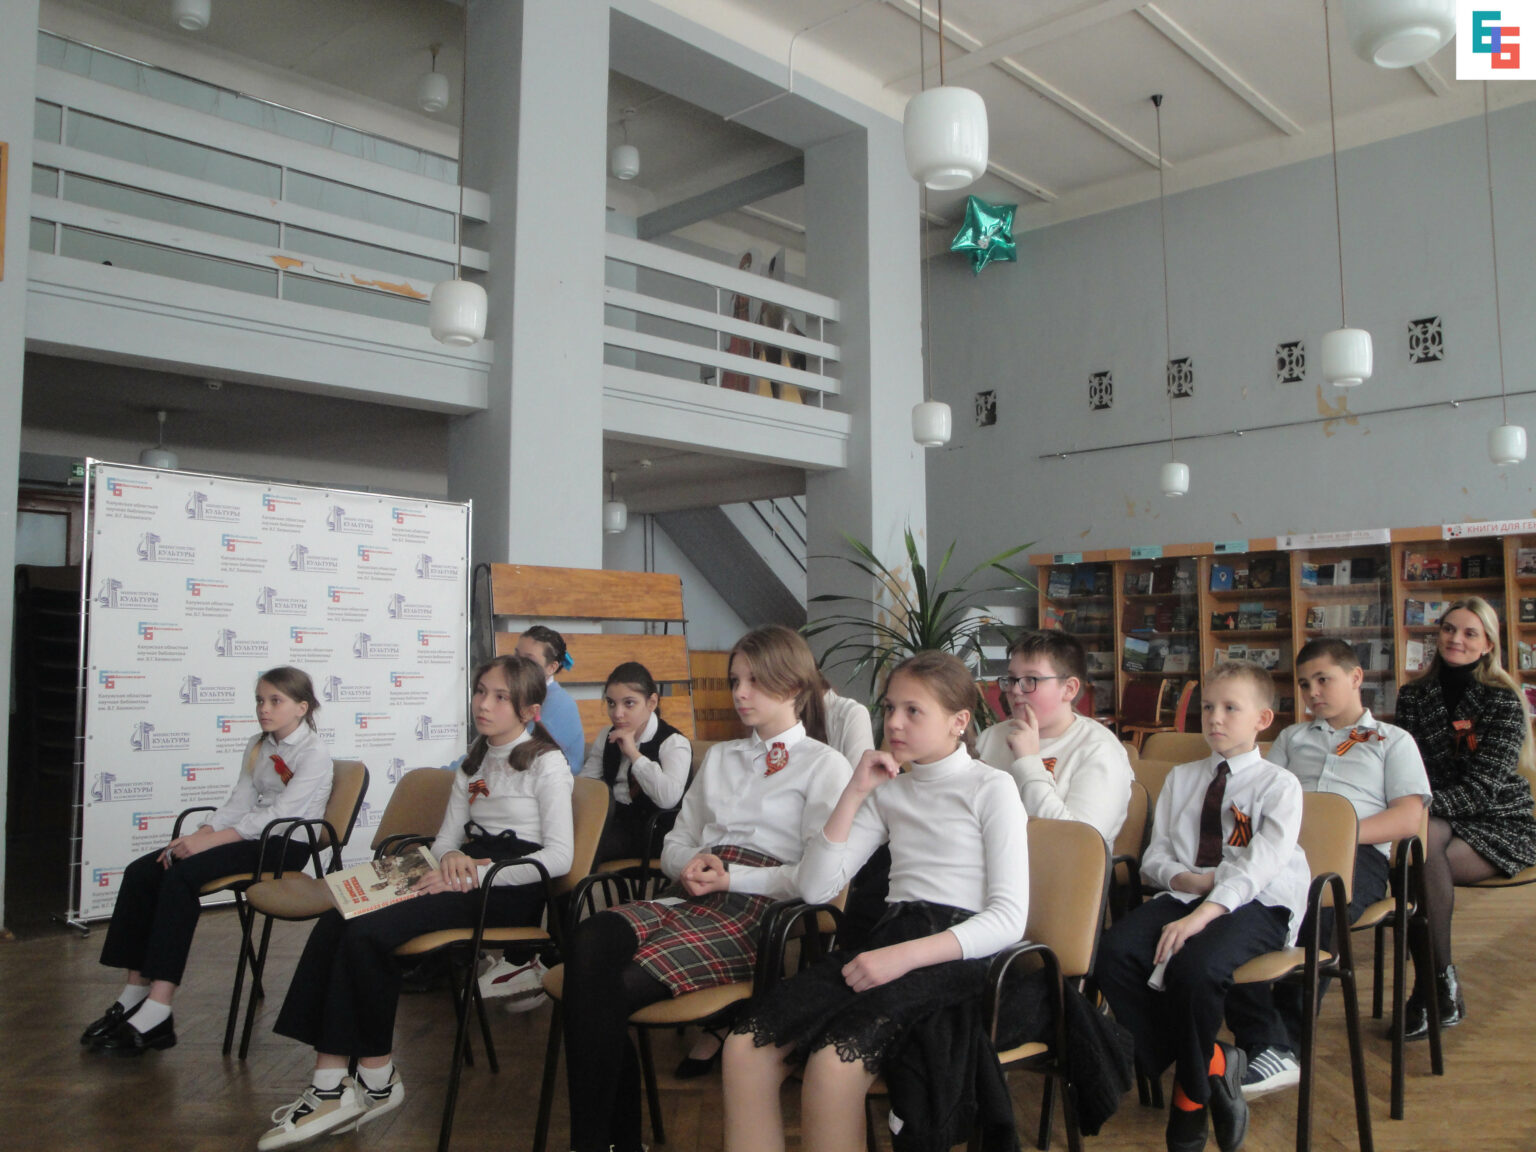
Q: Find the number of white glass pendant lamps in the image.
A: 12